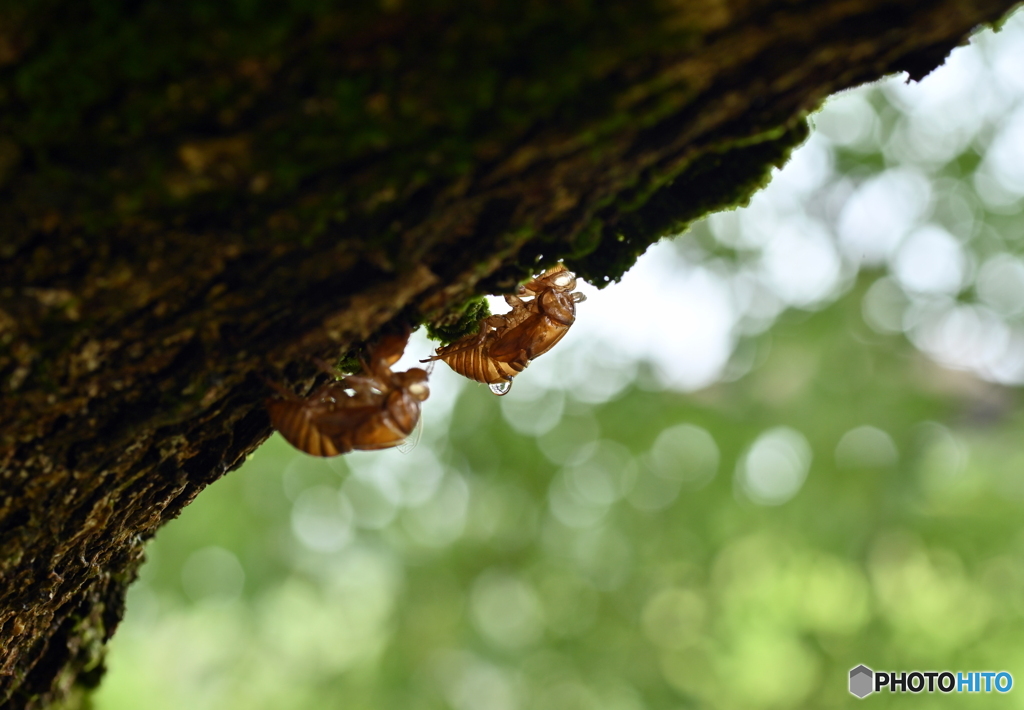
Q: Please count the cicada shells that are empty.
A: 2